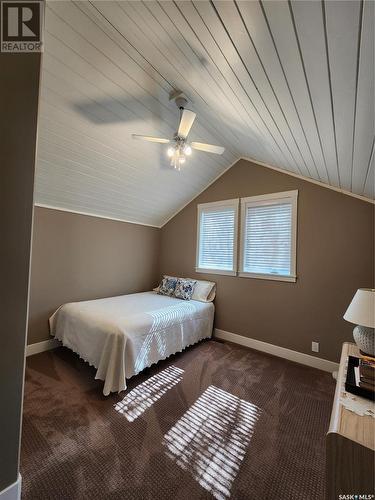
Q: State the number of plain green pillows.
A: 0